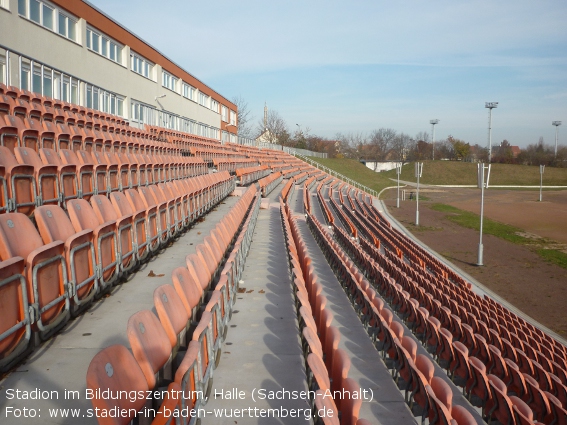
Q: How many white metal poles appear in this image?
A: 7